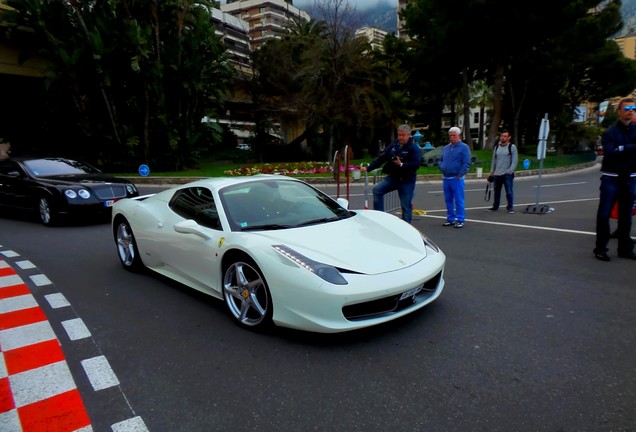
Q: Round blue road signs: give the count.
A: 2